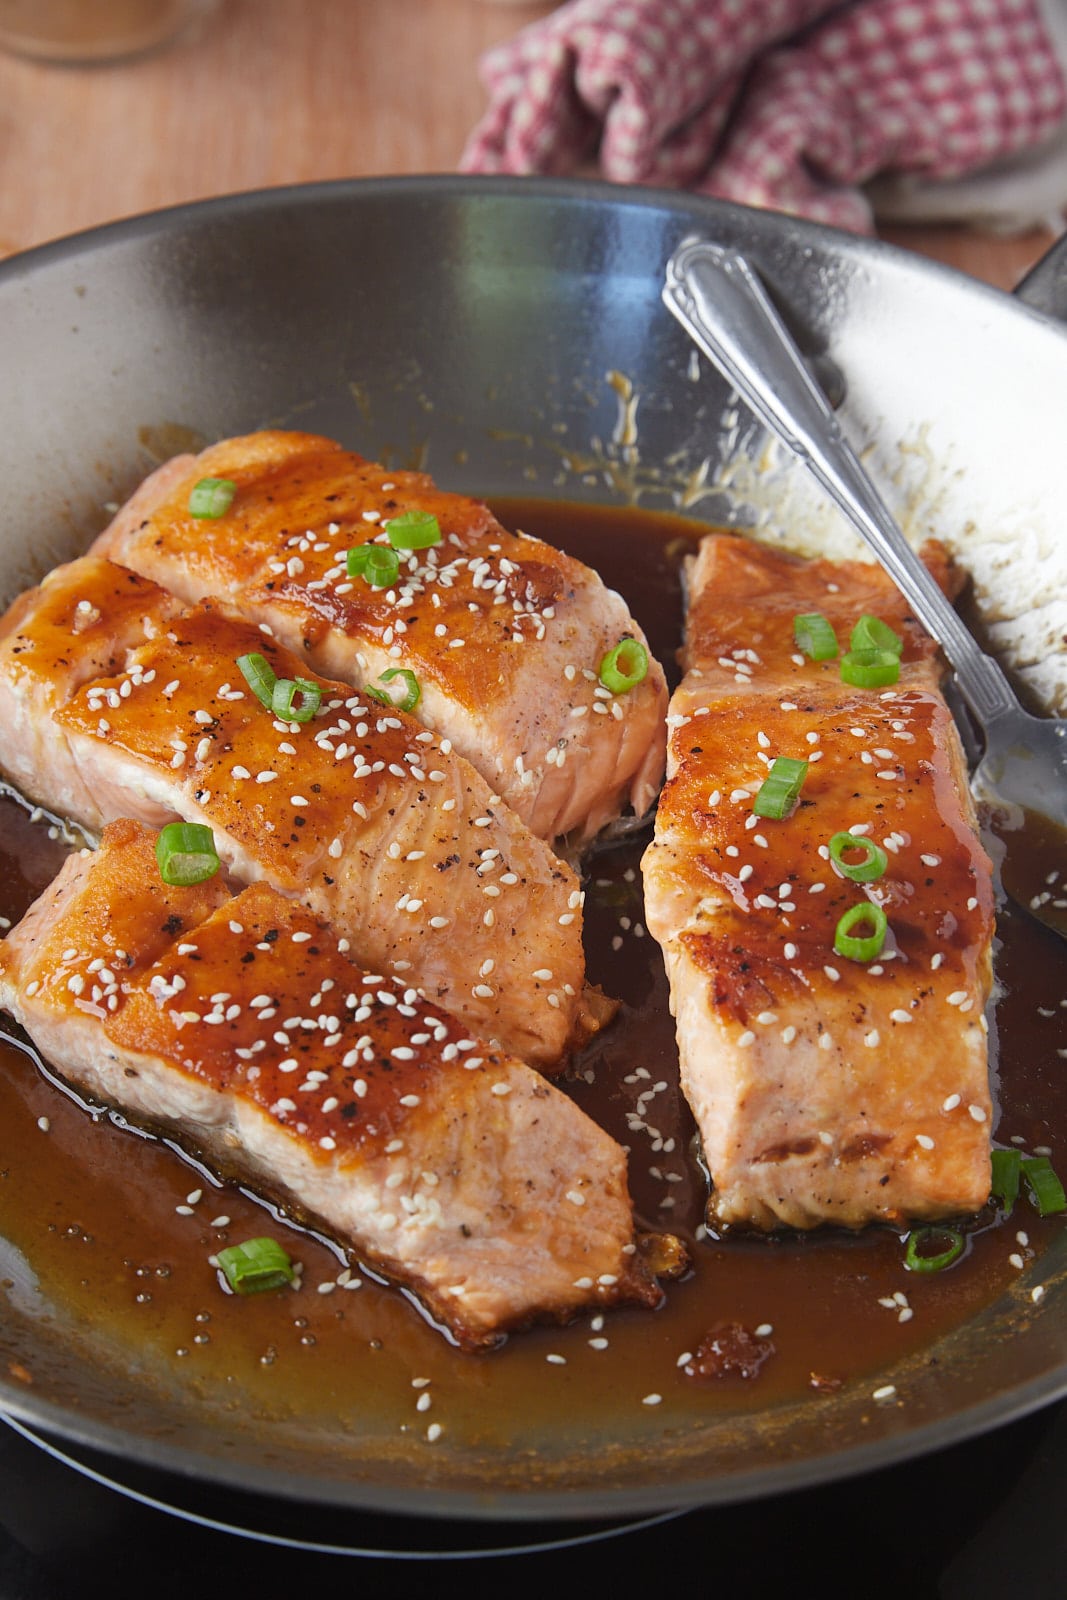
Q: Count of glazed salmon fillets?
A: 4